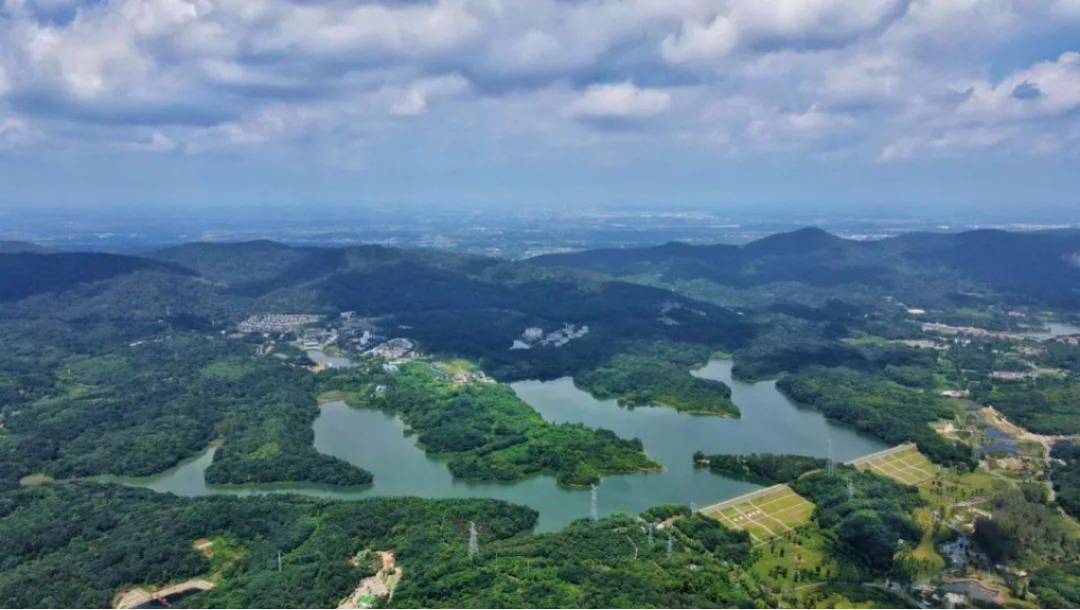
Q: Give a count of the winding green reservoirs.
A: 1